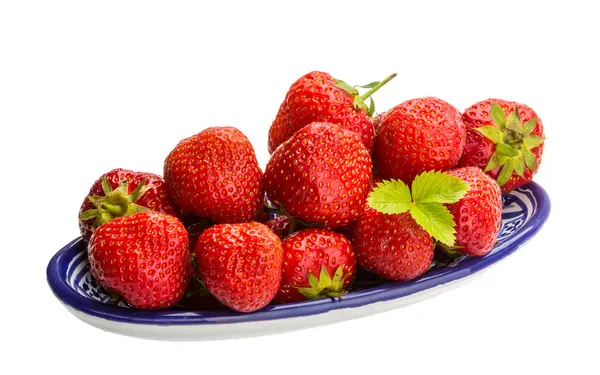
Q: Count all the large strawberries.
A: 11